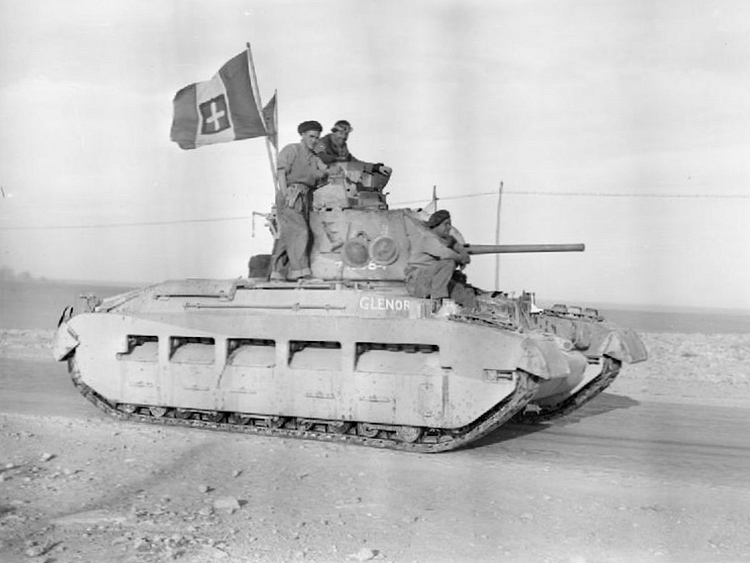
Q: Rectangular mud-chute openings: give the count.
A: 5